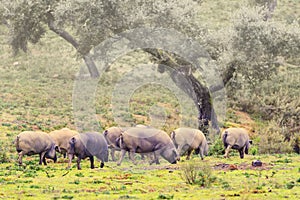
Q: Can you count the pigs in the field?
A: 7